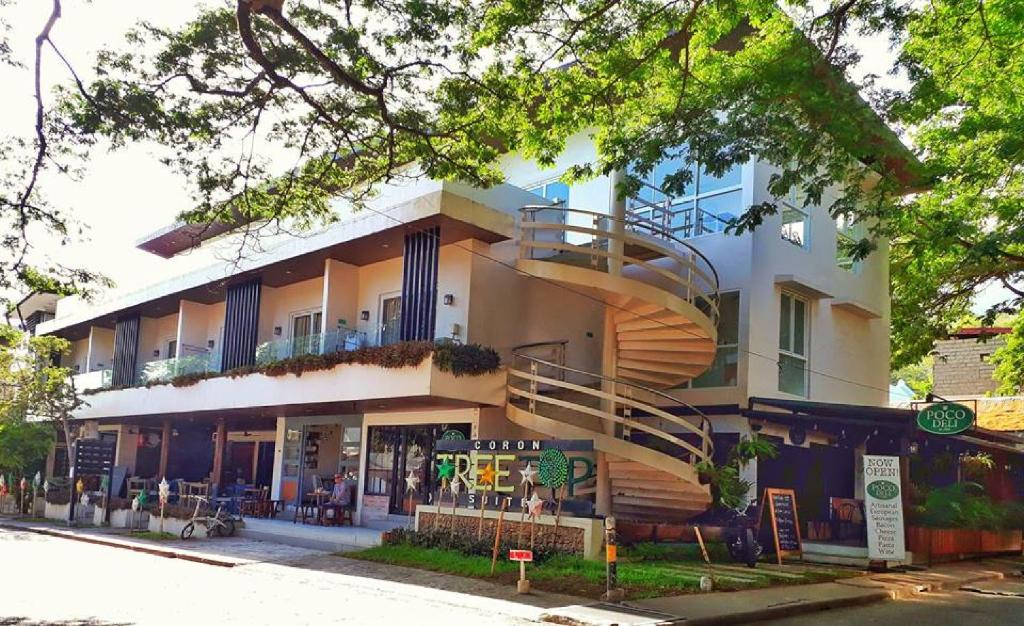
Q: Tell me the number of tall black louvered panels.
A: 3